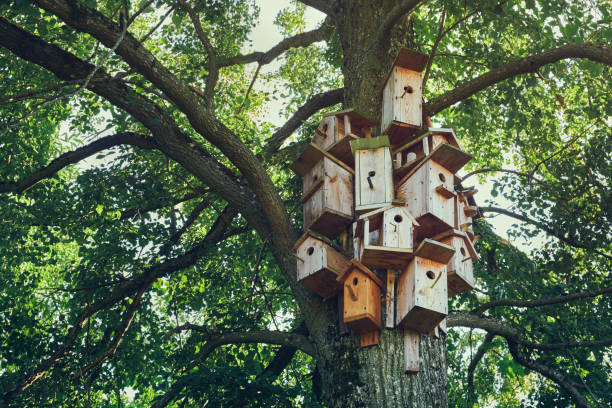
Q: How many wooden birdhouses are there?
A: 12